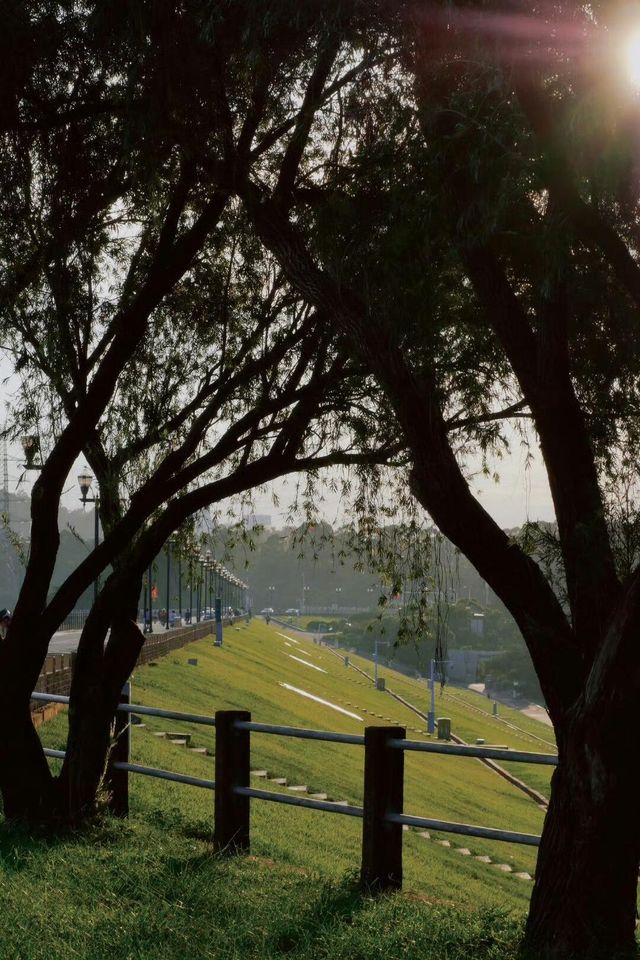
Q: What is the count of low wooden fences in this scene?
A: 1